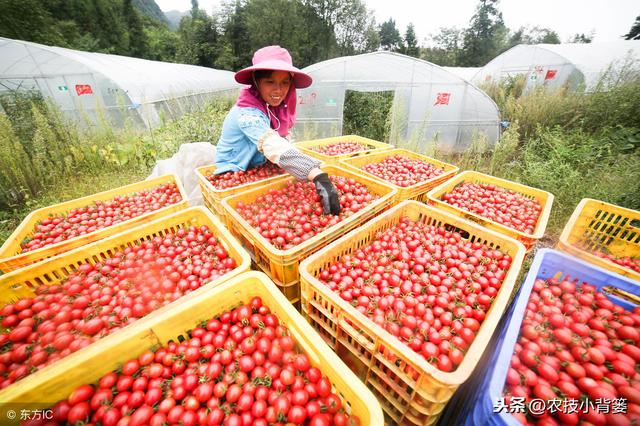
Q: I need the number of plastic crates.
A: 11